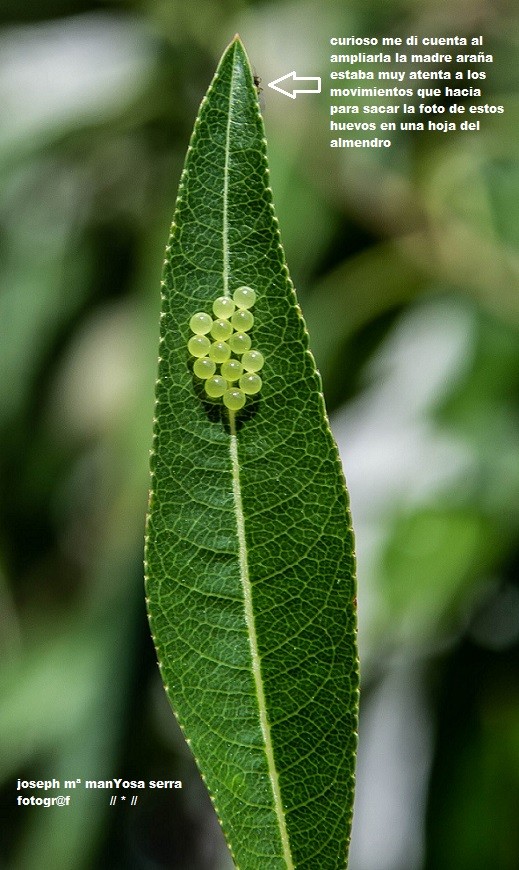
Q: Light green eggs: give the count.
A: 14